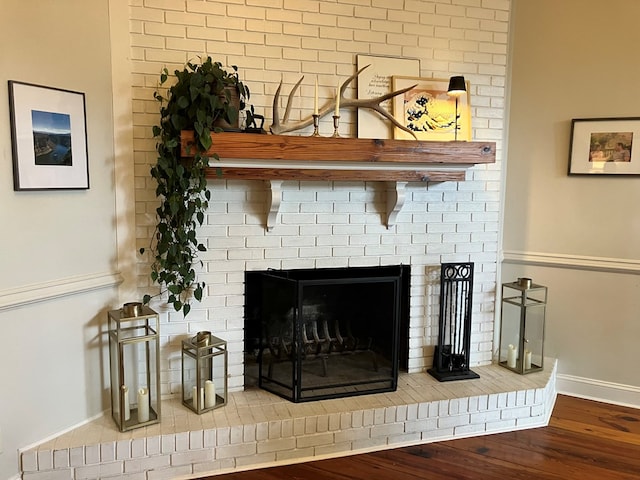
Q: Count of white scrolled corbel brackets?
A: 2